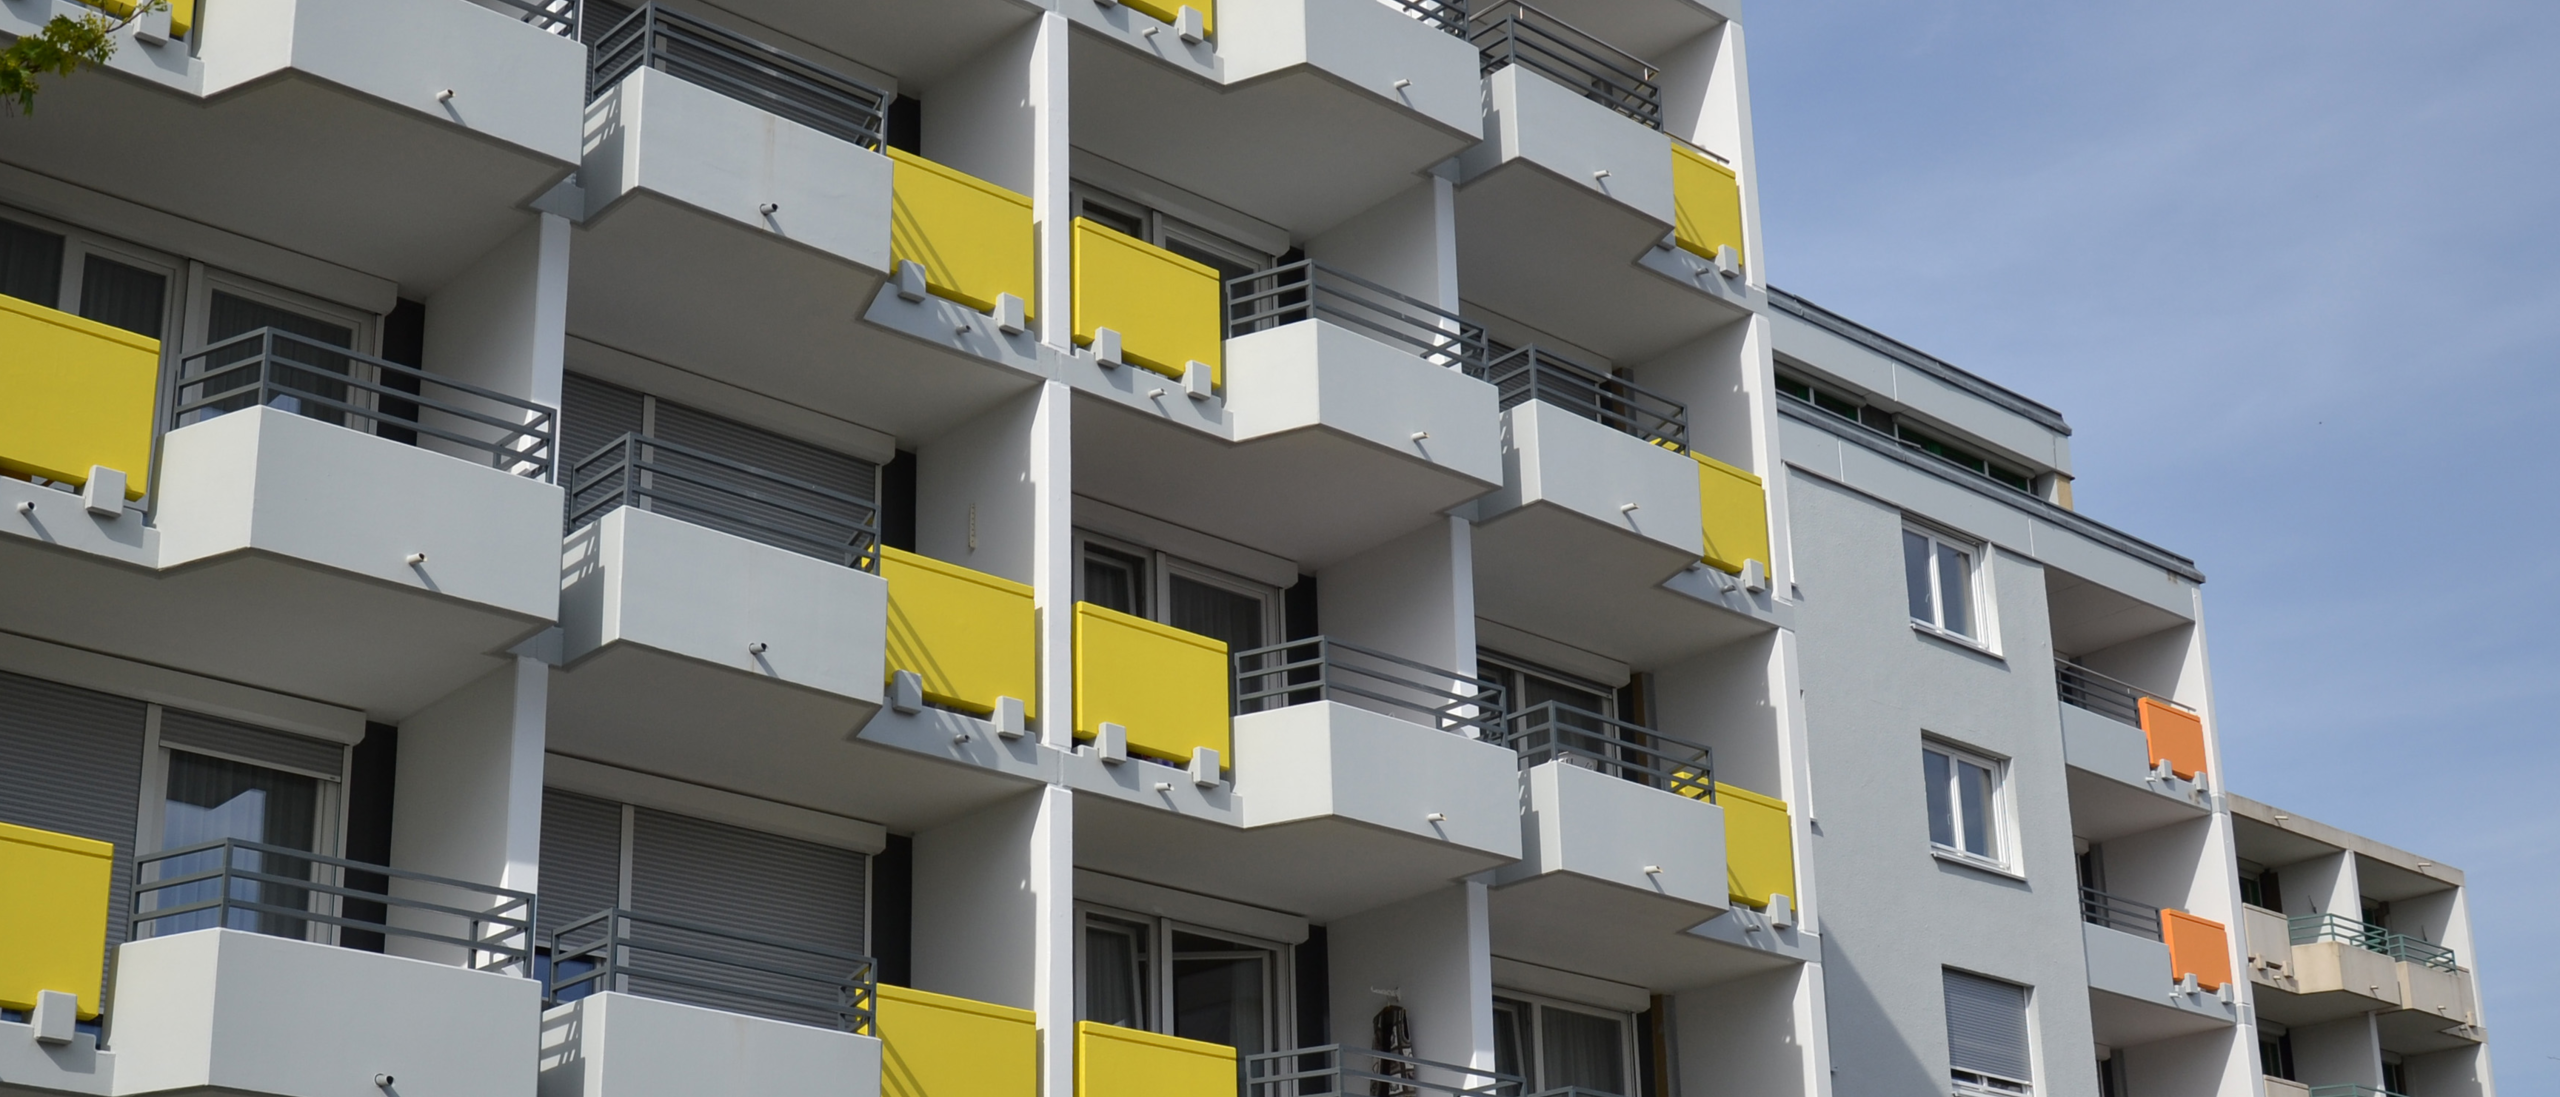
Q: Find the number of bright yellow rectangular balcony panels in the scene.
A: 13